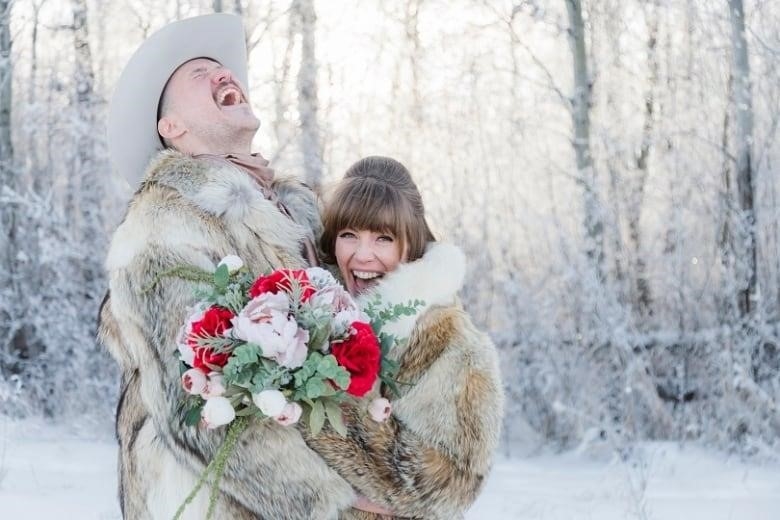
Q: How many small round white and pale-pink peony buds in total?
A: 7